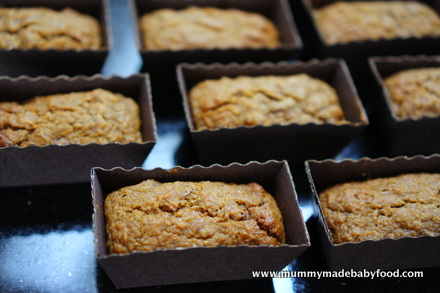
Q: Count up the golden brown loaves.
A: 8